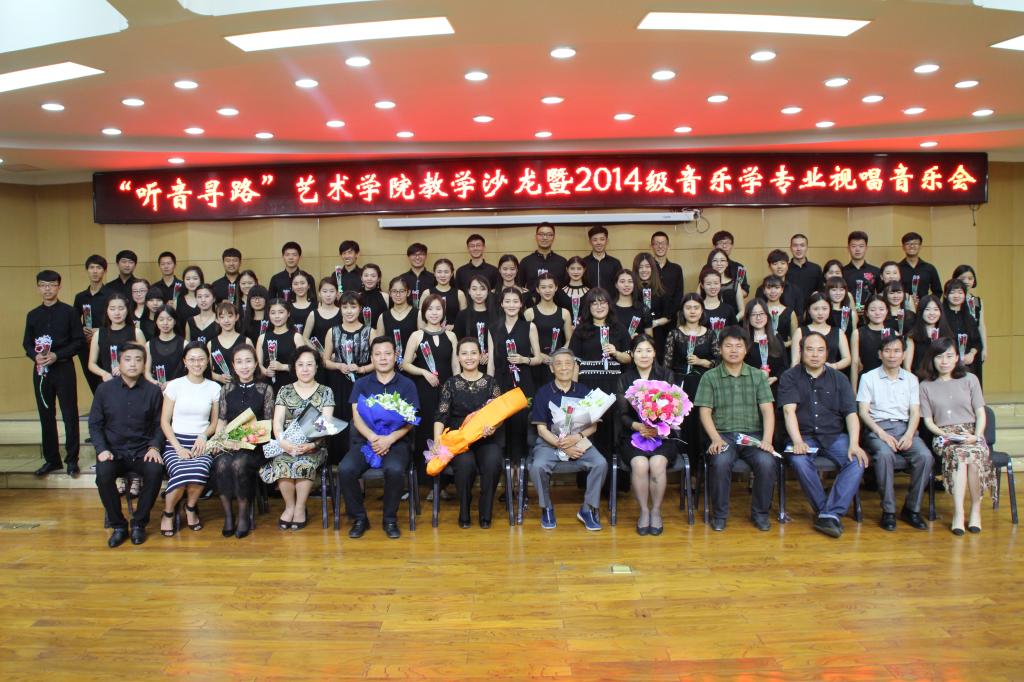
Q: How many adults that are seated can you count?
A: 12